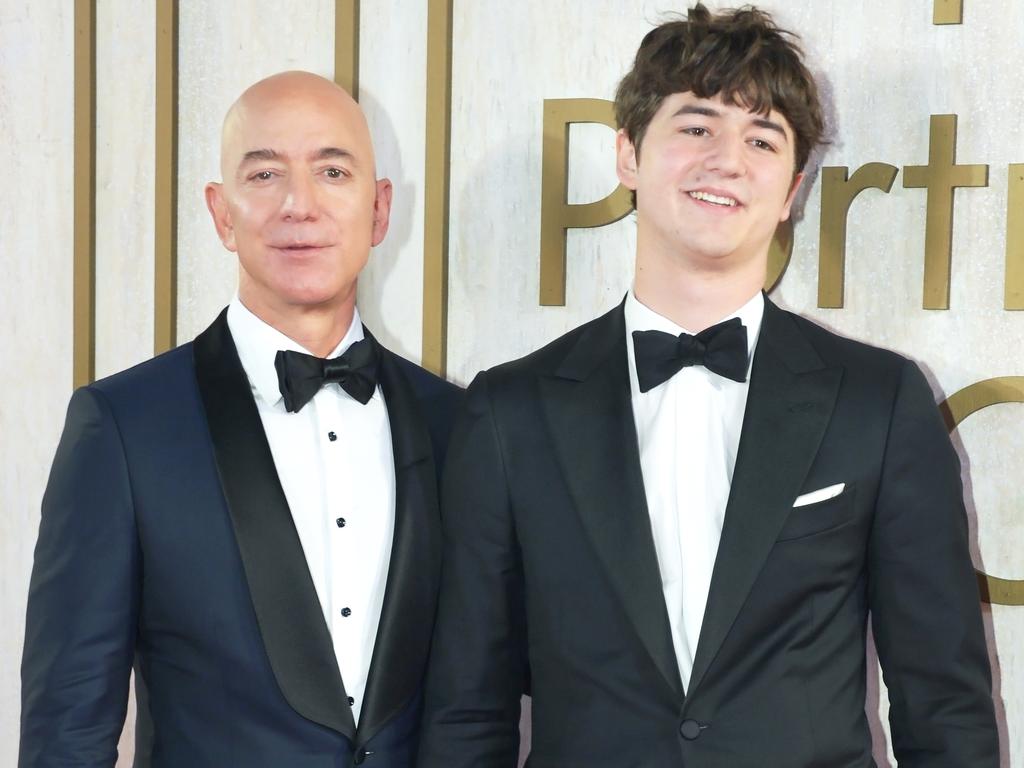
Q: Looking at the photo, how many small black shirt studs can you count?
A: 4